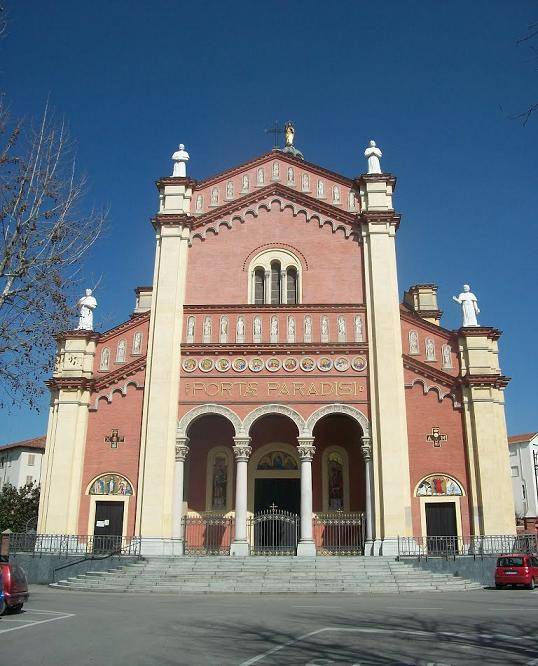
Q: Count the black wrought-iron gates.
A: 3